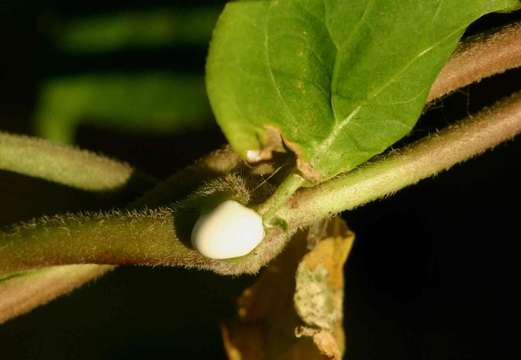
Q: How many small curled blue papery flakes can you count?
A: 0